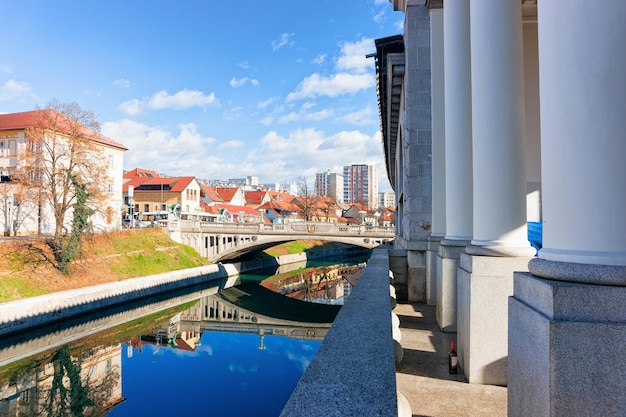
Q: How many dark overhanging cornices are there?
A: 1